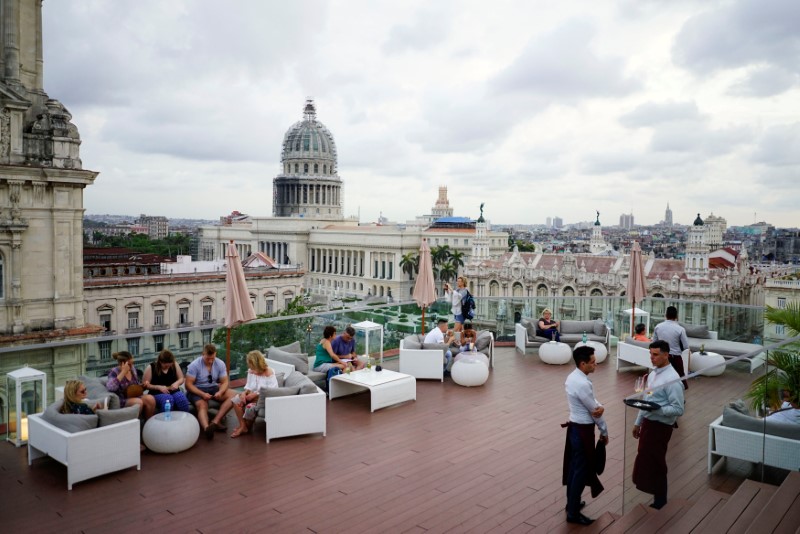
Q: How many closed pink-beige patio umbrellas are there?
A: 3